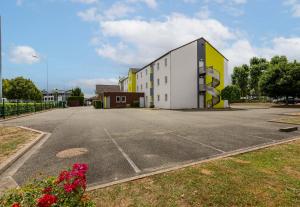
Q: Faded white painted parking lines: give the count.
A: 3